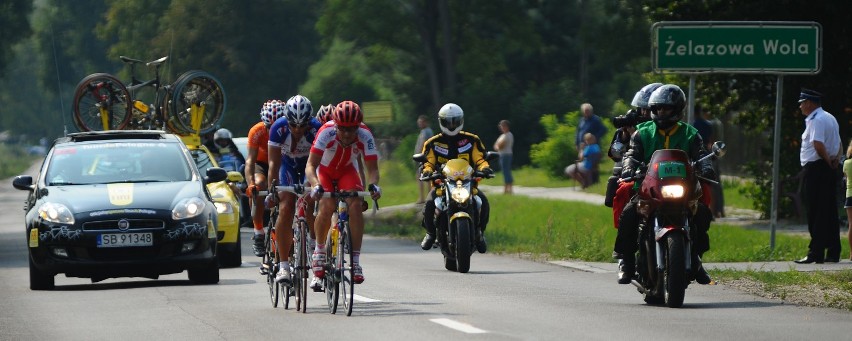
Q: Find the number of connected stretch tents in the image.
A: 0